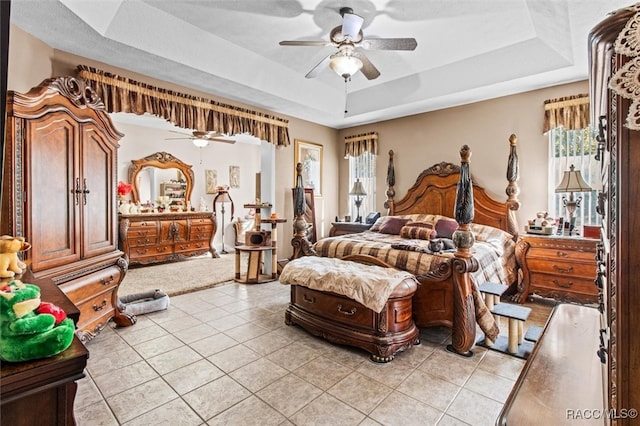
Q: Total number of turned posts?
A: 4